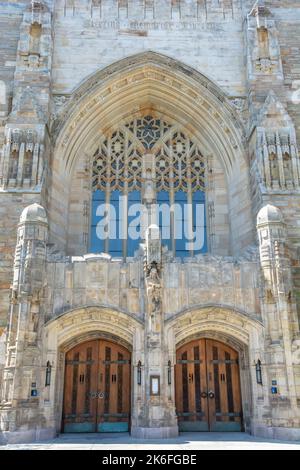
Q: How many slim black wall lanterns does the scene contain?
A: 4